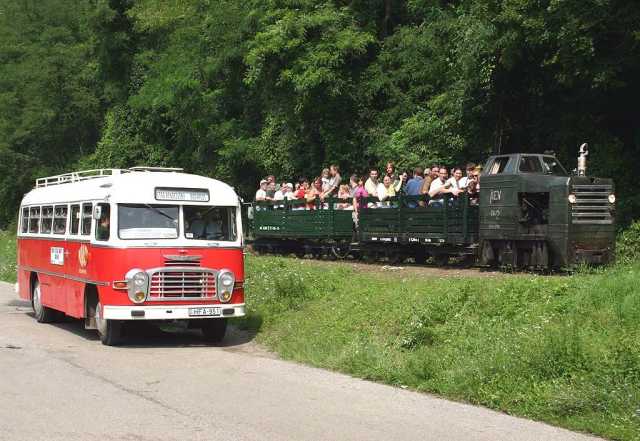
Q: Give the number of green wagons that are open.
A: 2